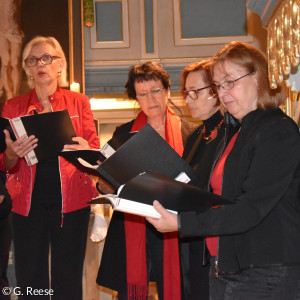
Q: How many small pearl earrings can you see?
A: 2